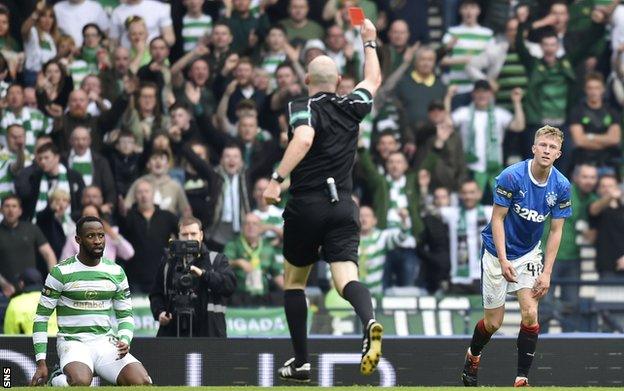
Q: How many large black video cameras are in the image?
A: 1